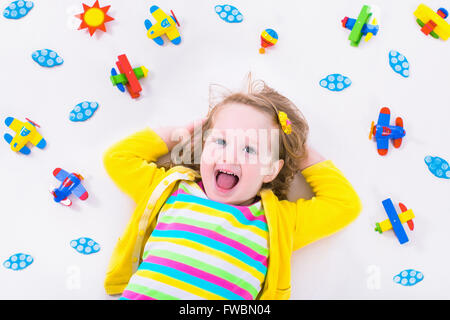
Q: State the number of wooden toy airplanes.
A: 8